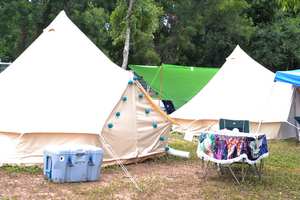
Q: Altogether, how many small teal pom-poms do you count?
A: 10